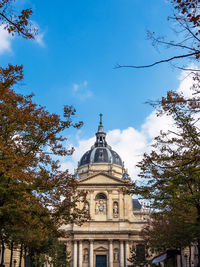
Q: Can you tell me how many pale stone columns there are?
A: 6